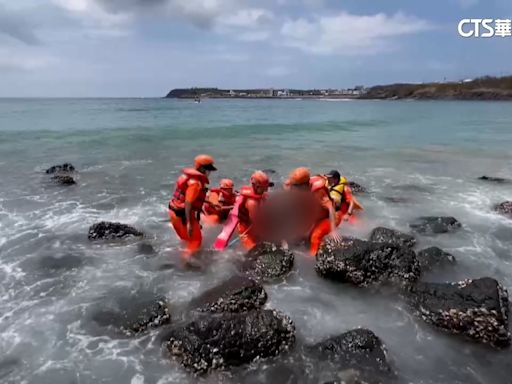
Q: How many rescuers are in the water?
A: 5